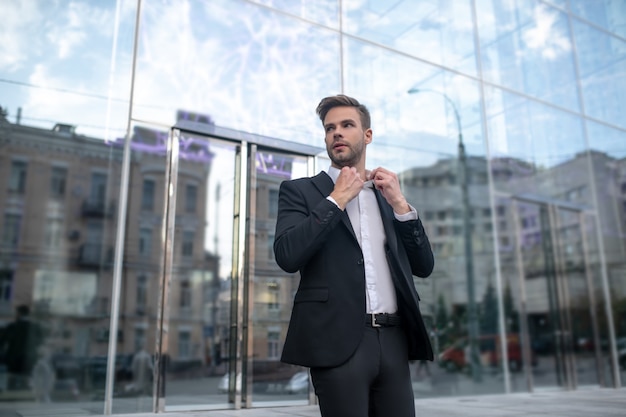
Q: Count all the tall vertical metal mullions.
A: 4